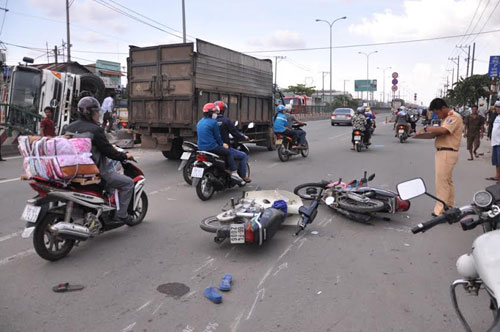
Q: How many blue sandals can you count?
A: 2